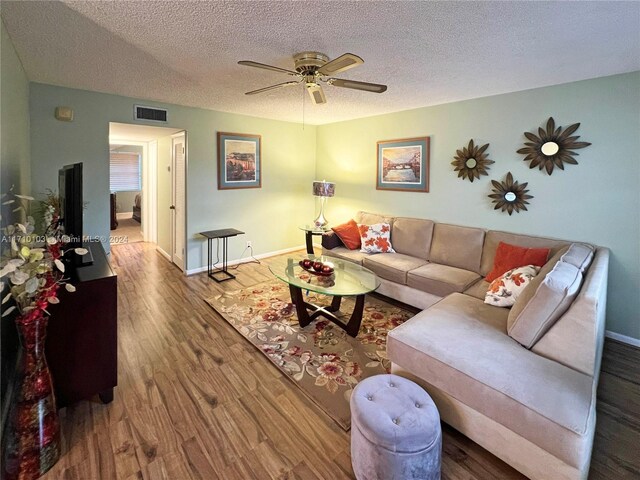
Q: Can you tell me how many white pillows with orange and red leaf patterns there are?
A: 2